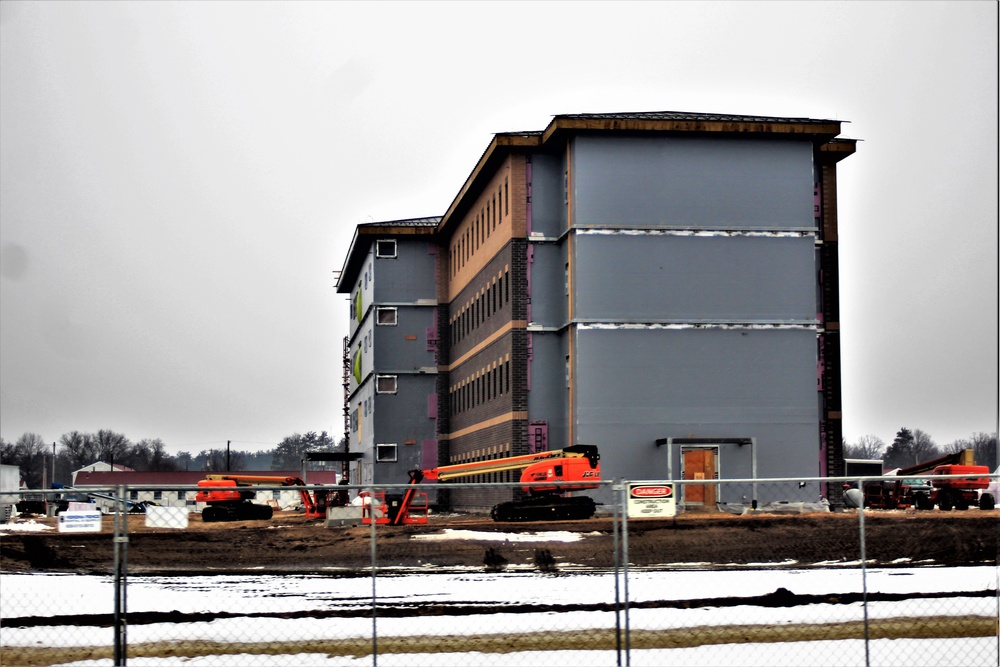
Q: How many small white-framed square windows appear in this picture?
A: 4